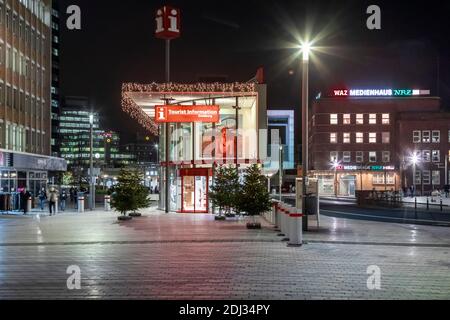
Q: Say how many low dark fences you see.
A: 1